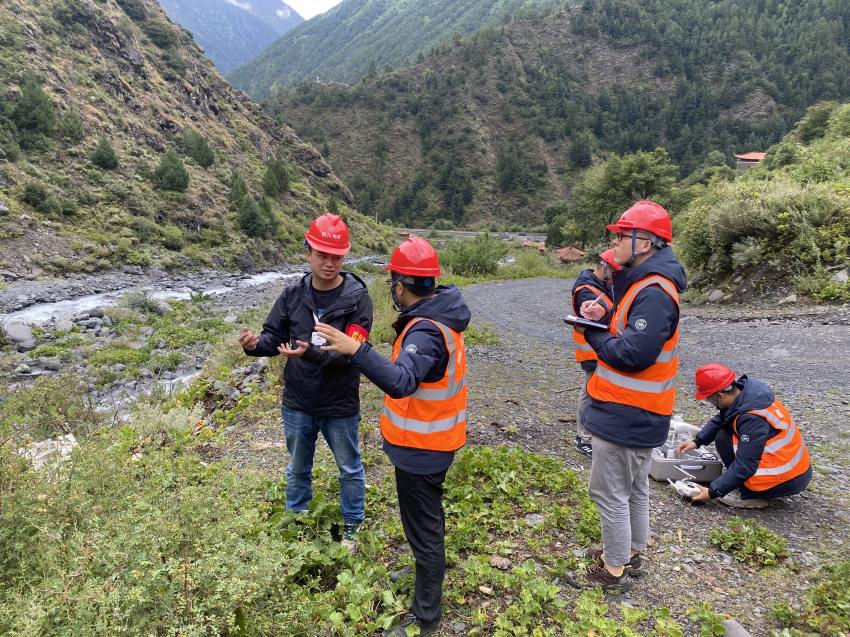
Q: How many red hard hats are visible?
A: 5